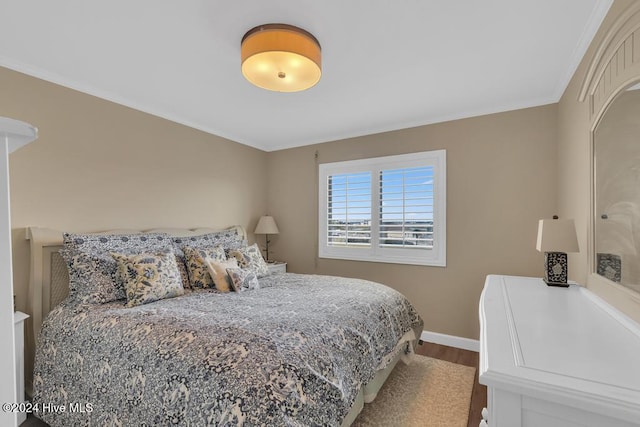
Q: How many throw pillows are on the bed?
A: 5